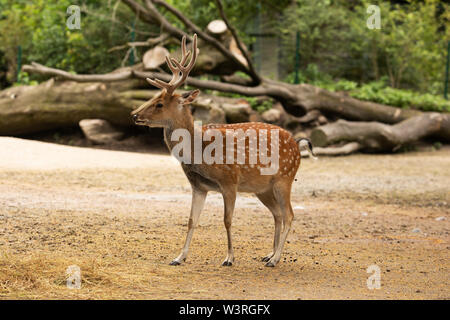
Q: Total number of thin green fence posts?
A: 4